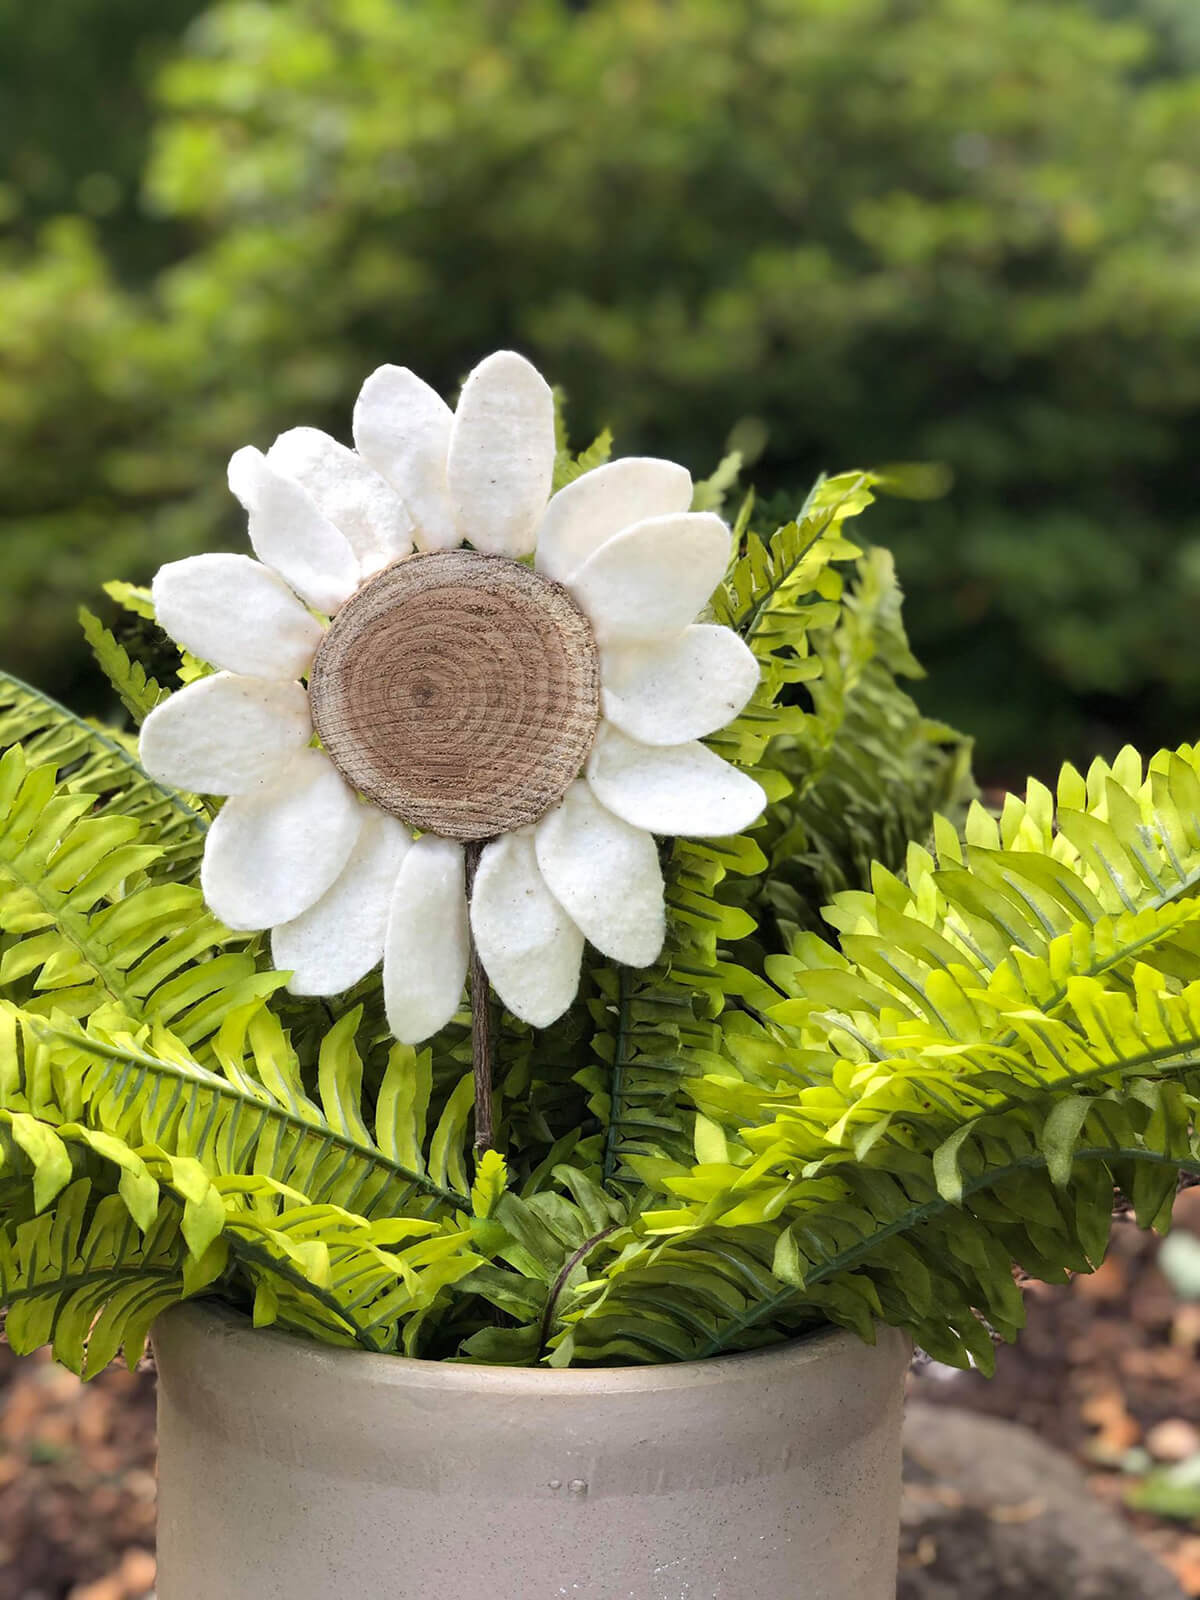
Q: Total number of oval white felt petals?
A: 15